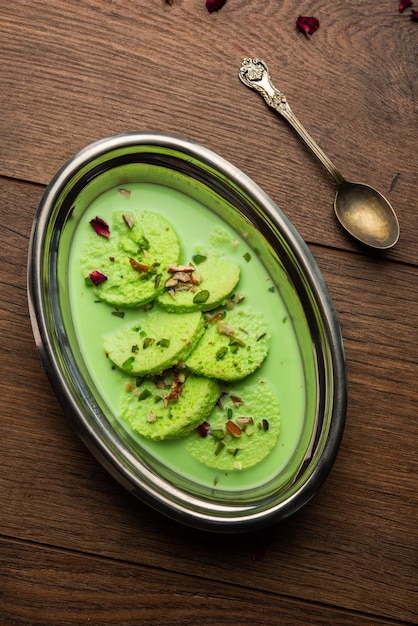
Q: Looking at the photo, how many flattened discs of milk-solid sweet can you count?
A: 6